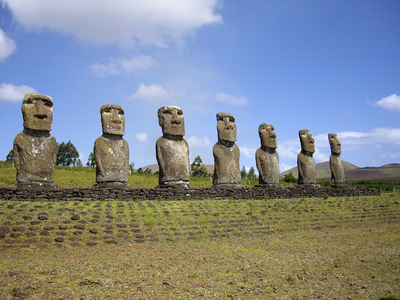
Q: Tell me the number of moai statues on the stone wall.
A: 7